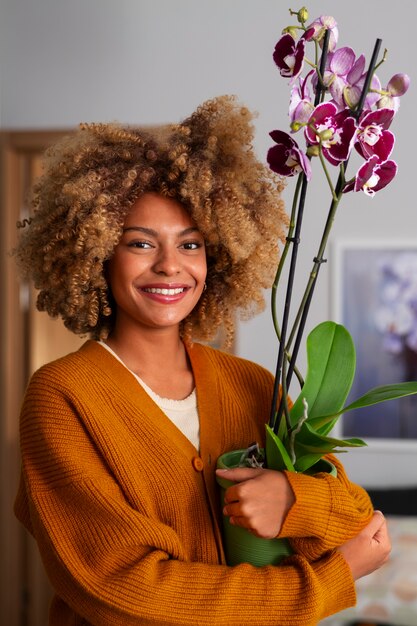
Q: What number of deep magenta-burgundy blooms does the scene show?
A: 5